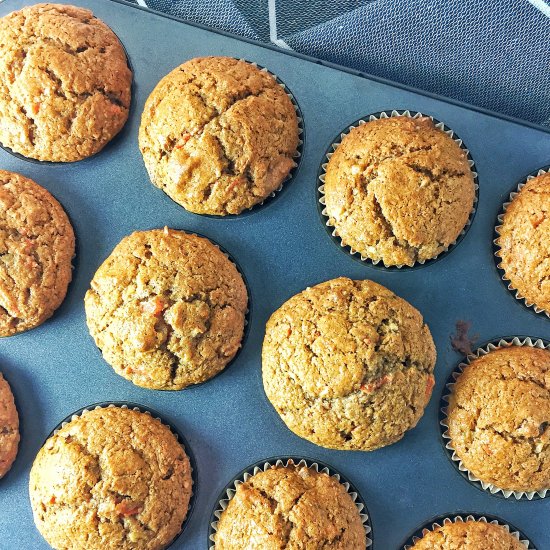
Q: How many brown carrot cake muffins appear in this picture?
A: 12